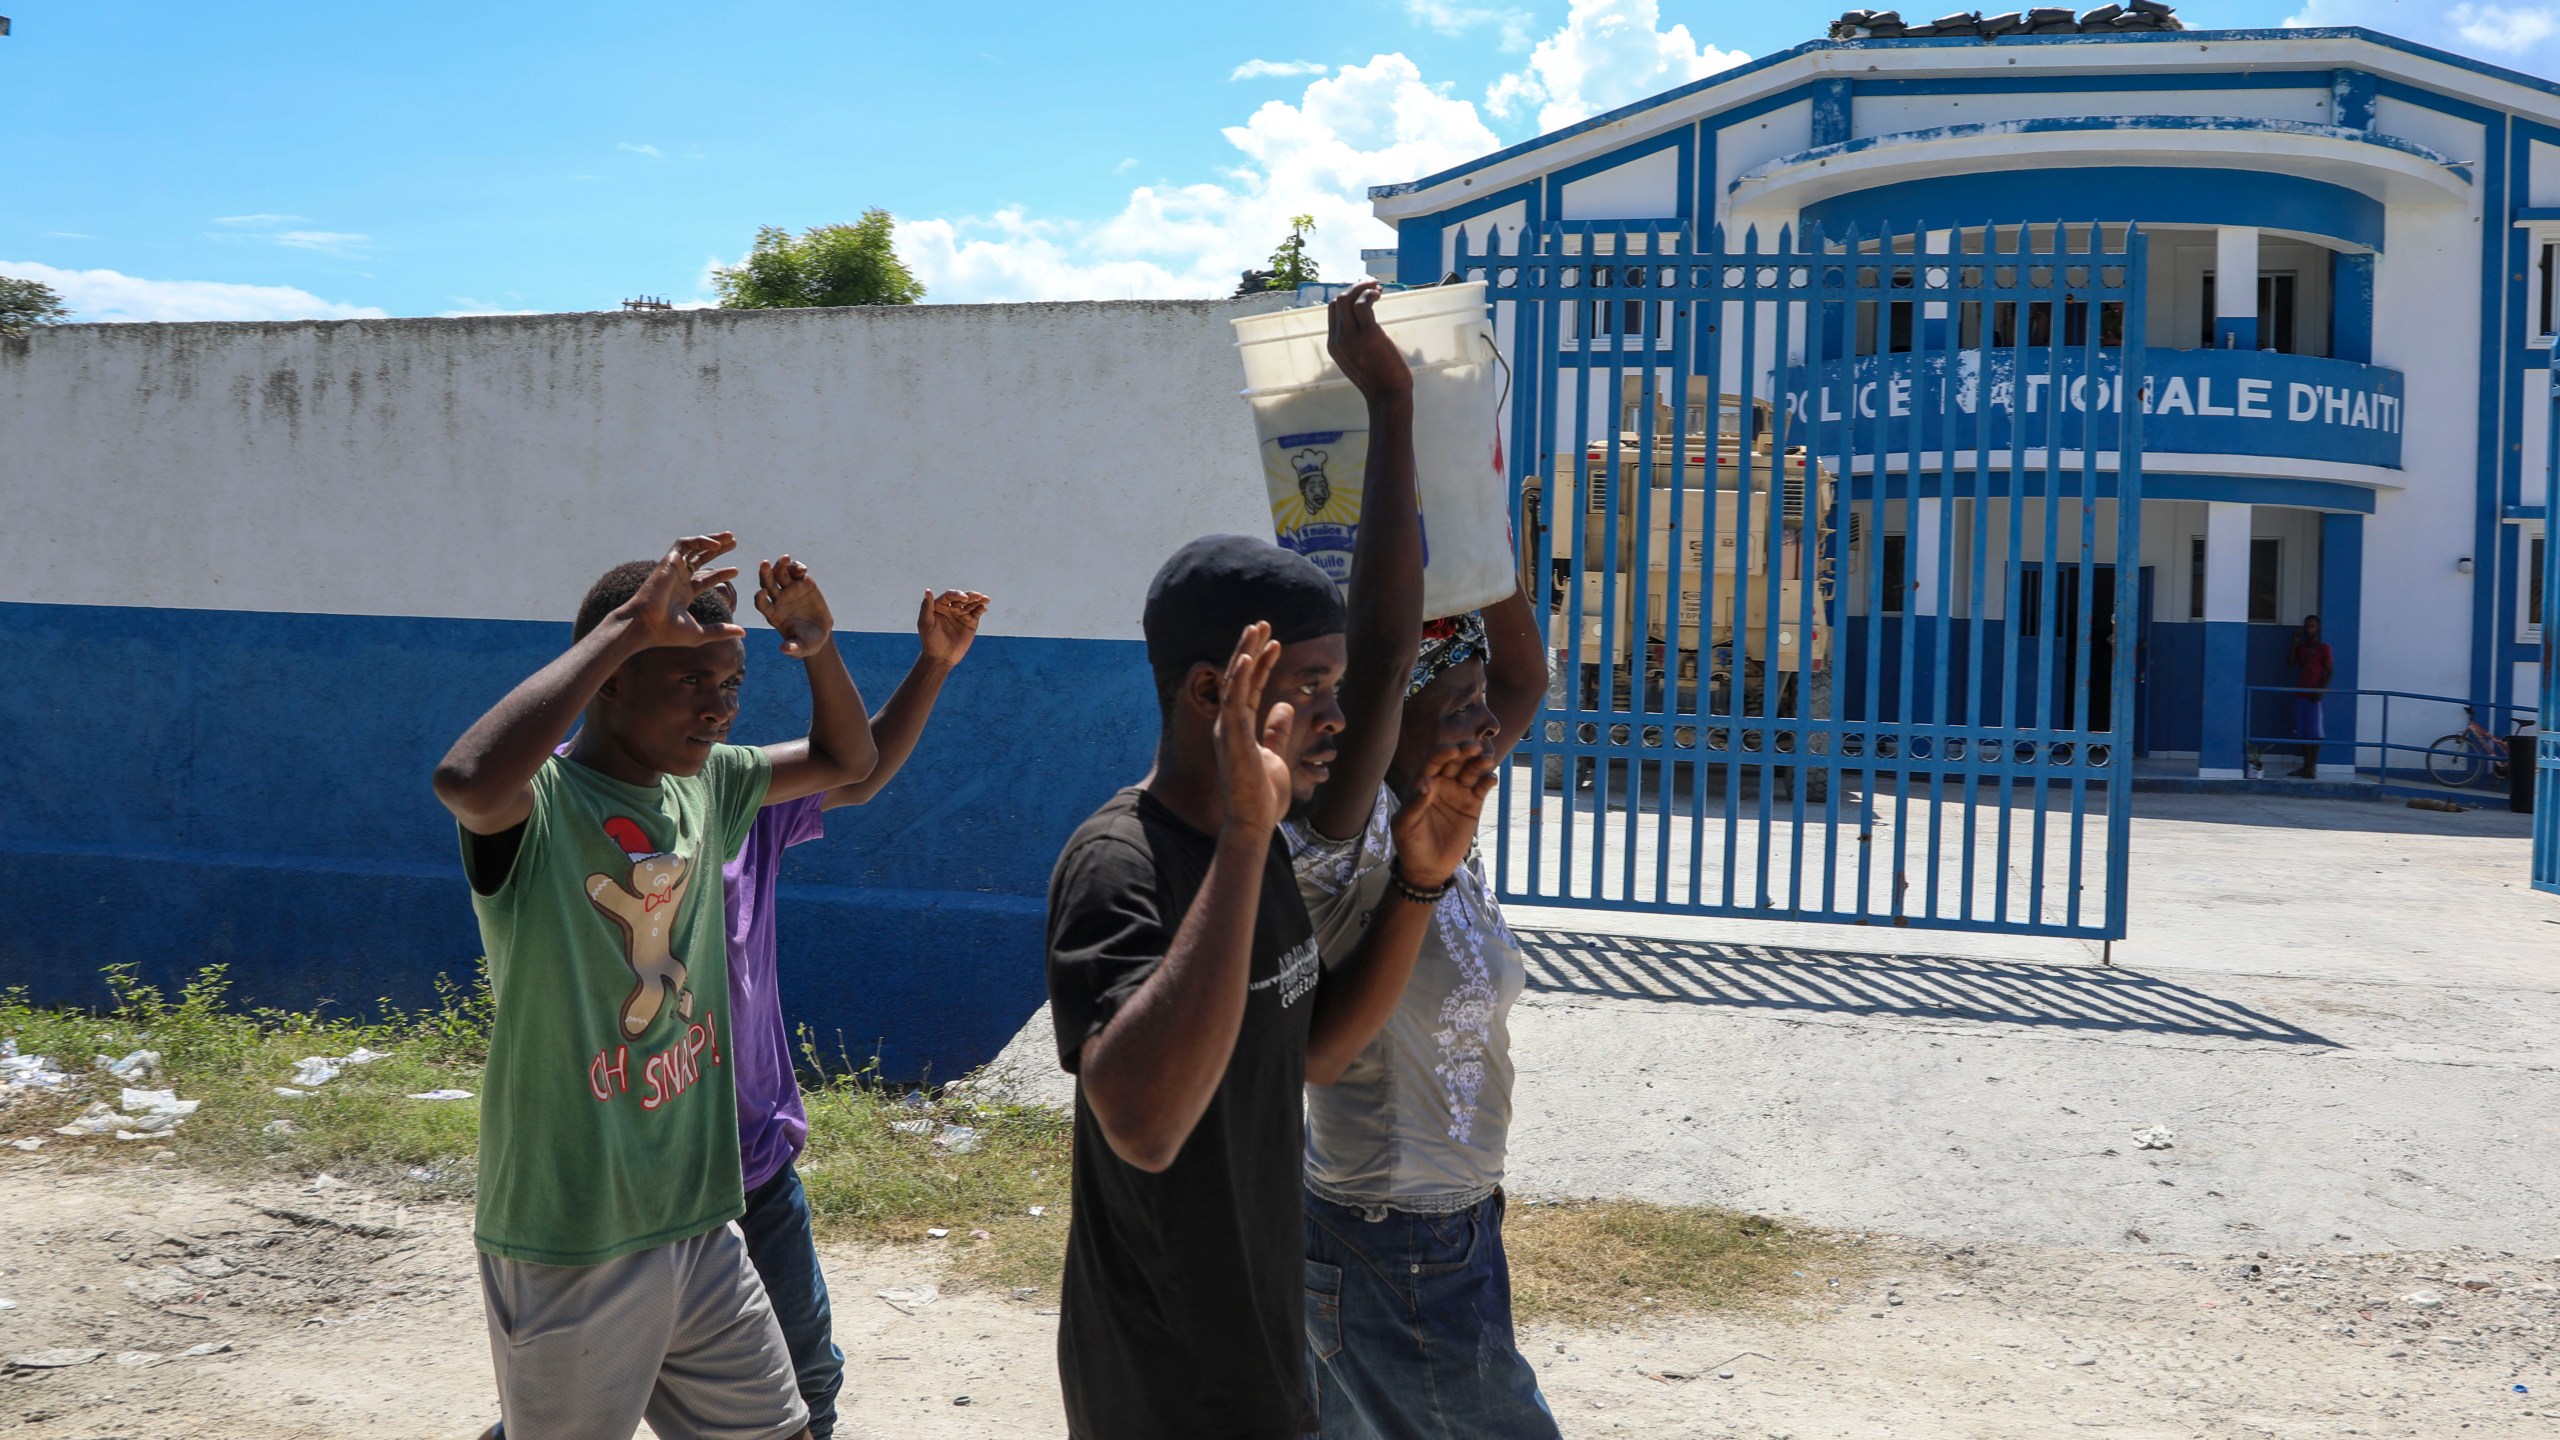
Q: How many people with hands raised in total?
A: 4